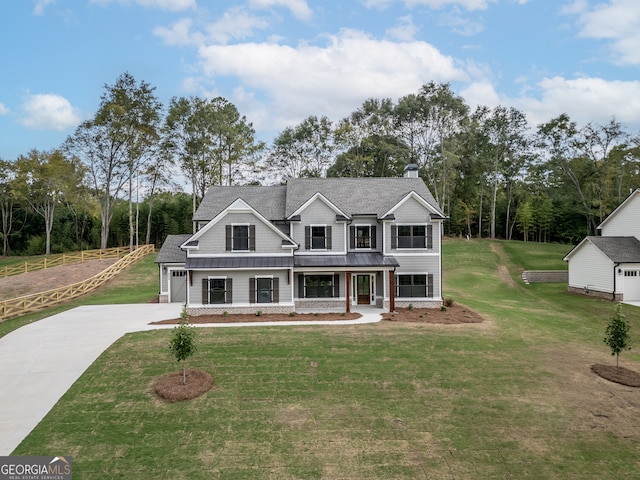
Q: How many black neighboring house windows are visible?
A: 4